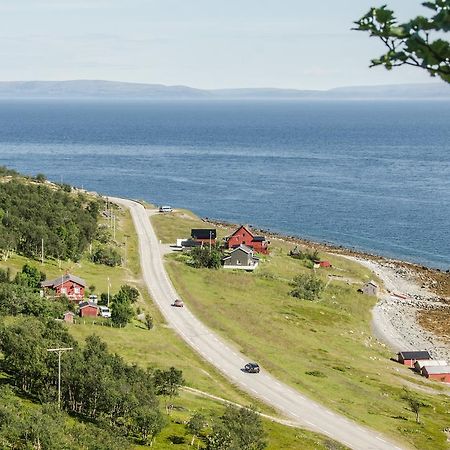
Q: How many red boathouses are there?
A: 3